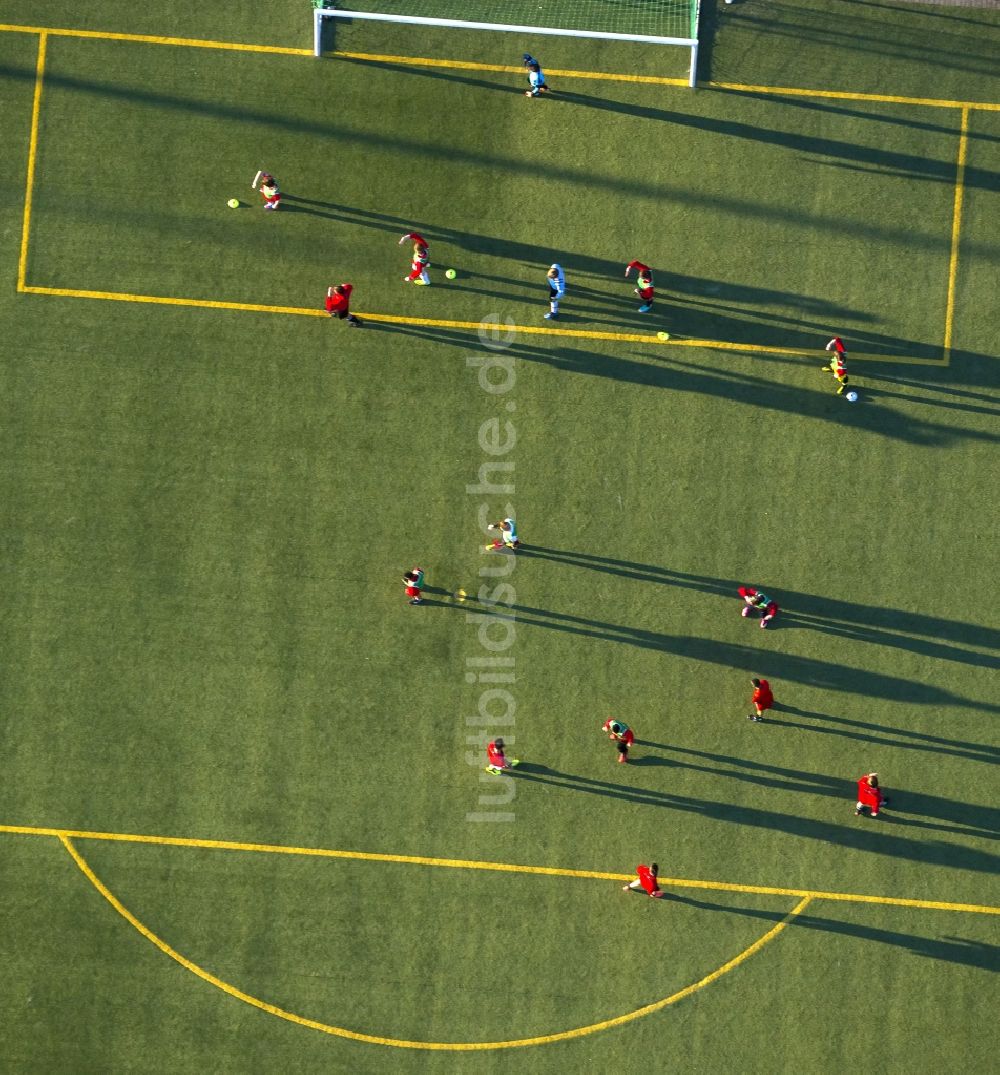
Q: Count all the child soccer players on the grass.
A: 15